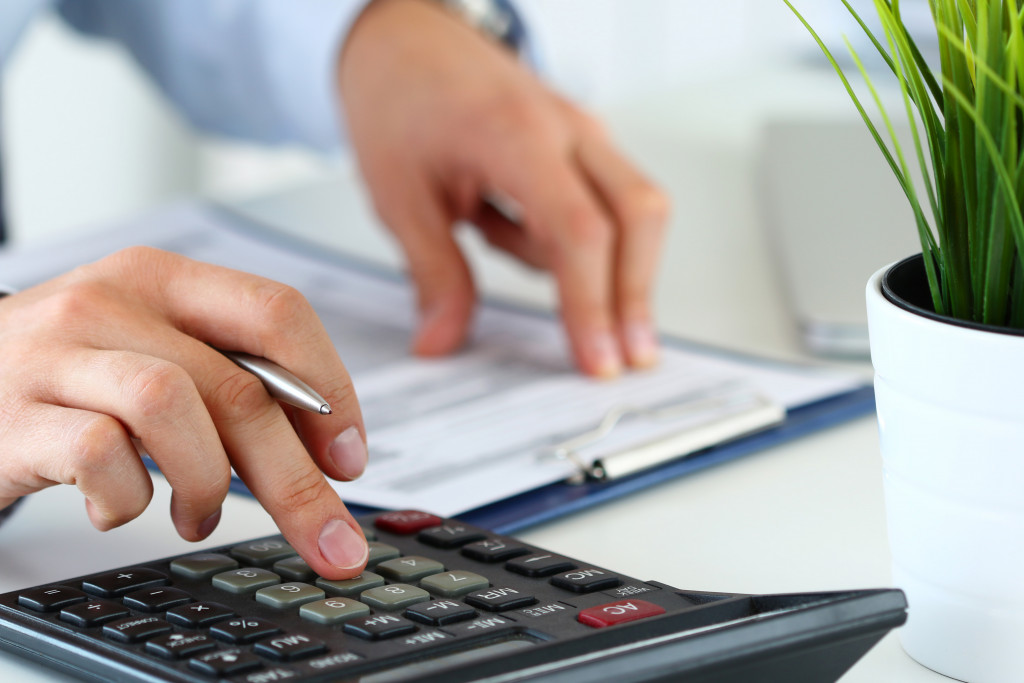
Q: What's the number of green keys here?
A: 12